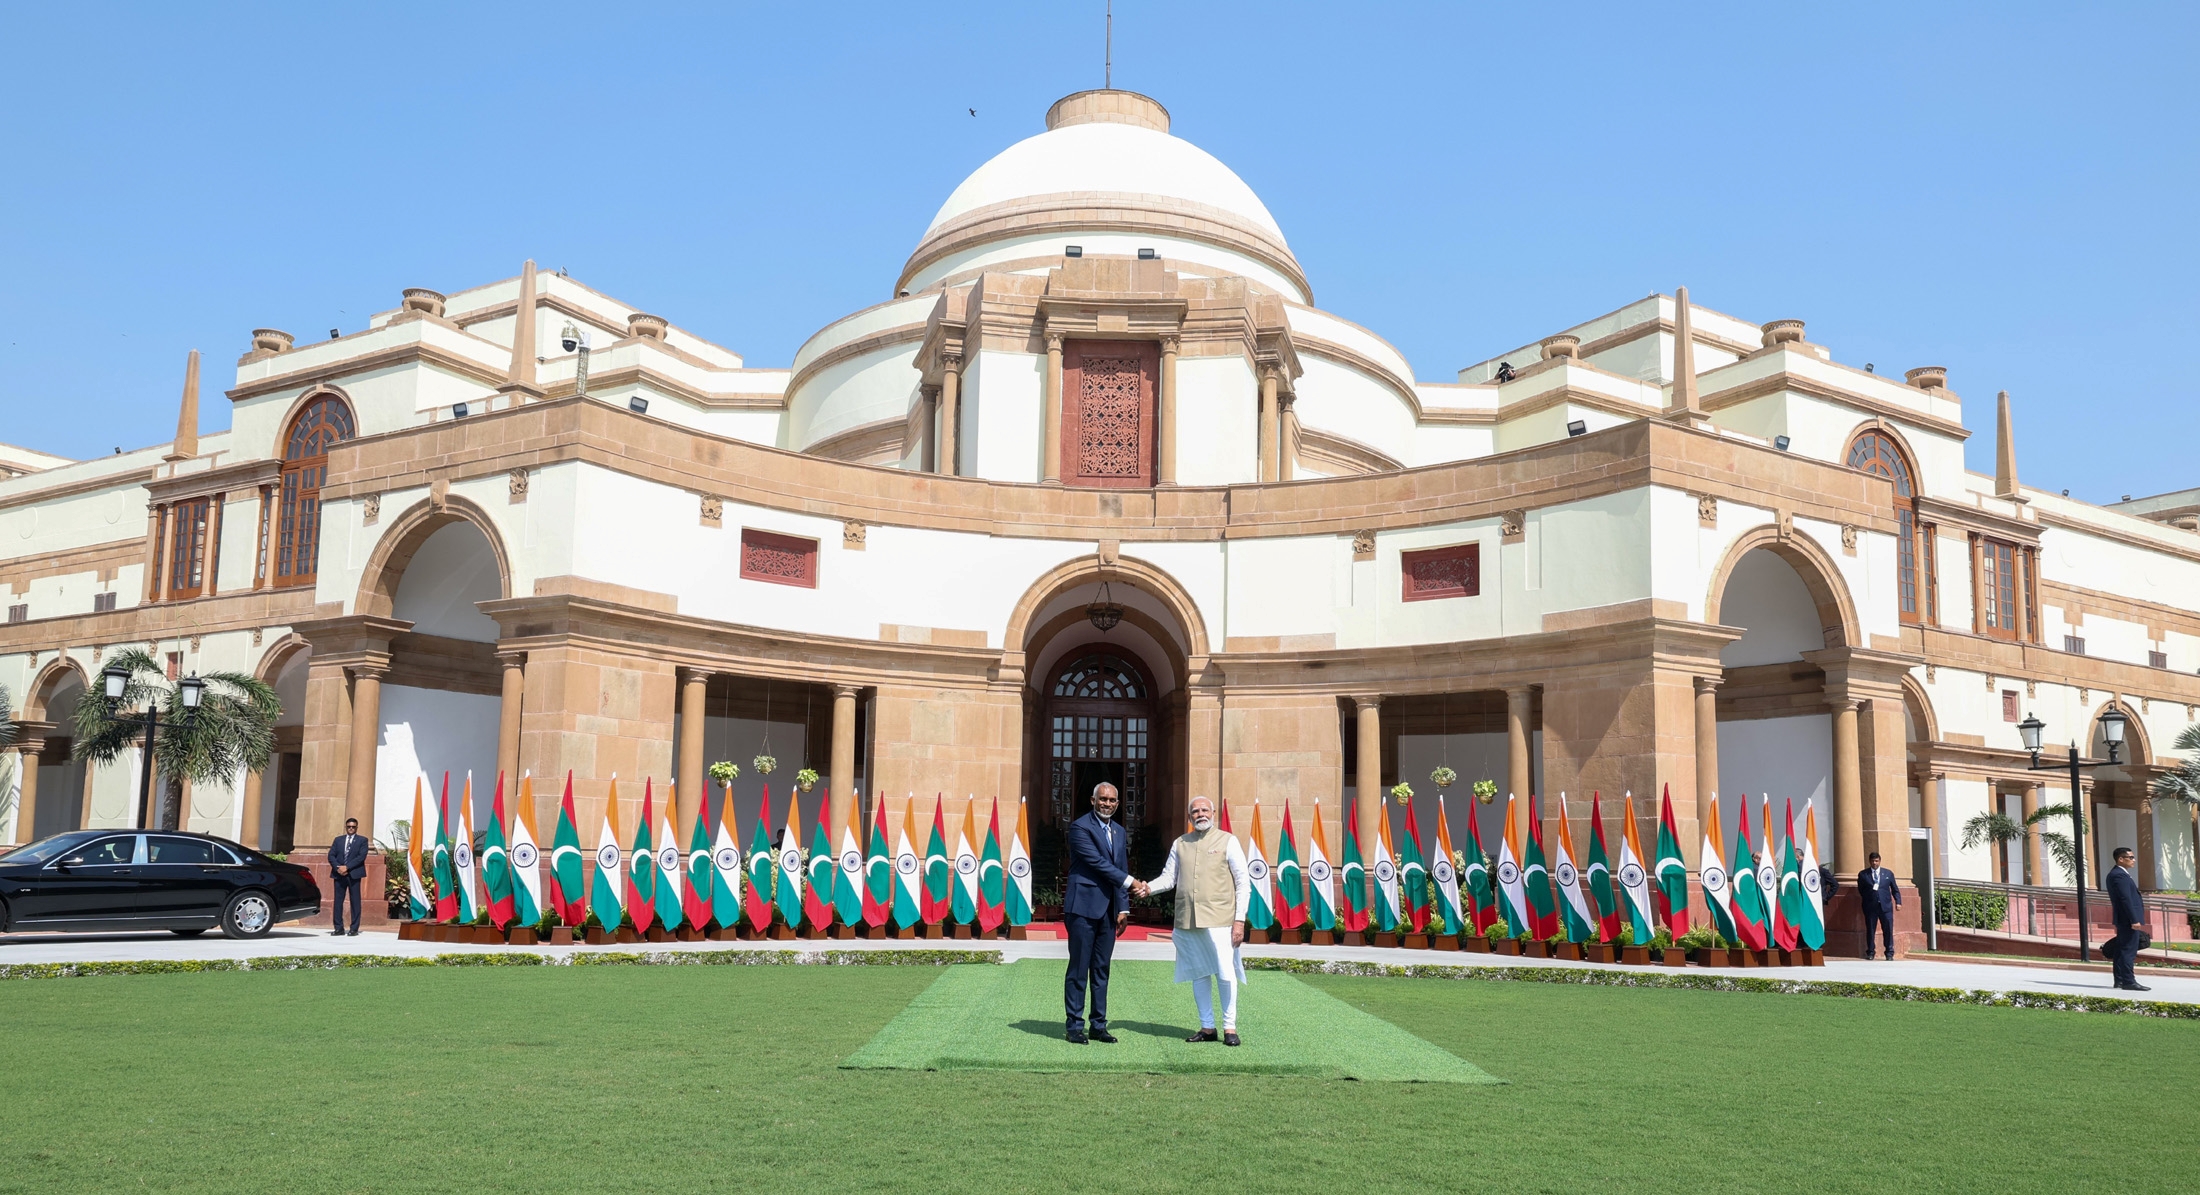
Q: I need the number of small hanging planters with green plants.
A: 6